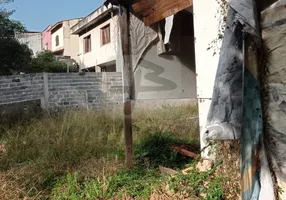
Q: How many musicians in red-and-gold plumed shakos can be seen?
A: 0